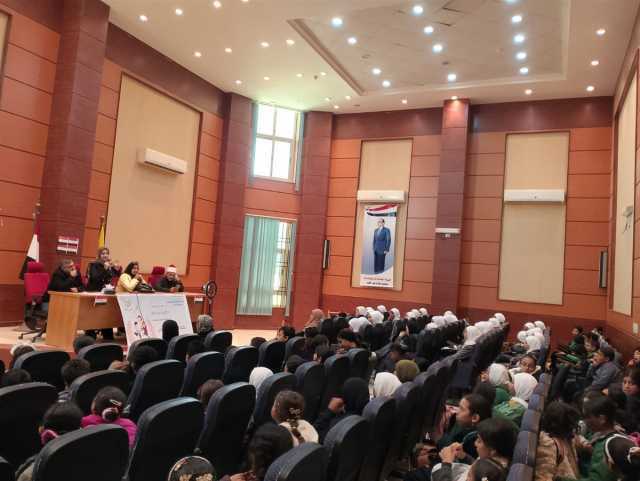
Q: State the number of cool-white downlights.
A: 13